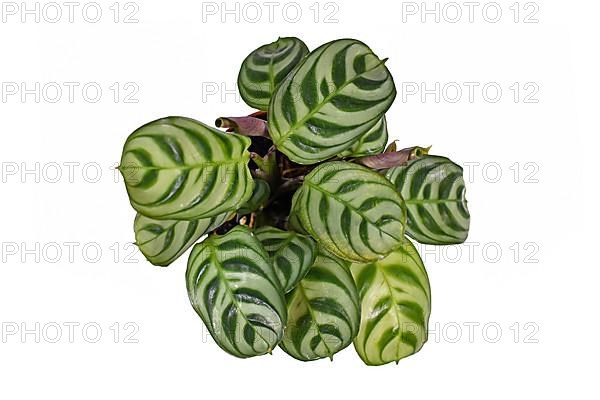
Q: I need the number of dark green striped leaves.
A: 11